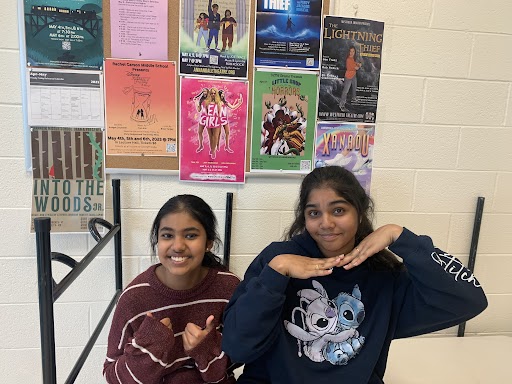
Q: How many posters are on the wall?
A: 11